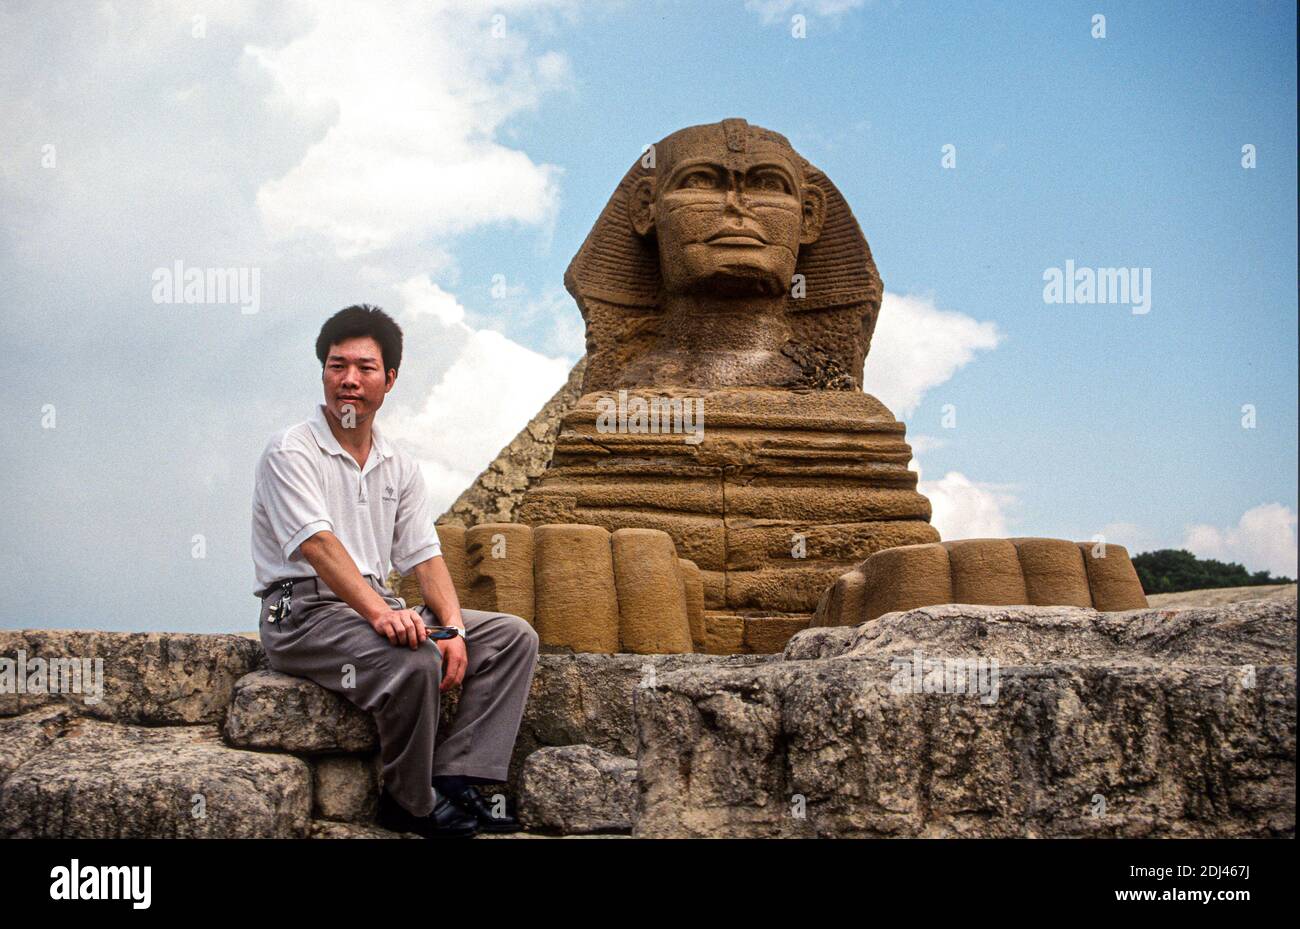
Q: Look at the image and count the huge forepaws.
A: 2